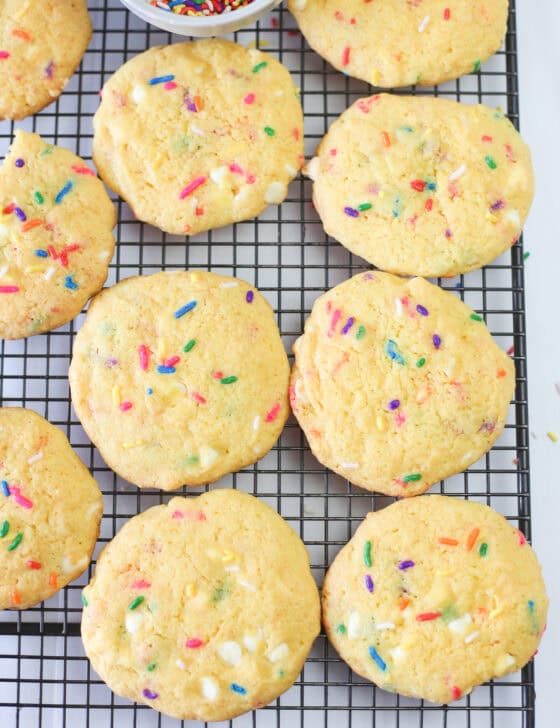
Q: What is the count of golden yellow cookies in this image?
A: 10